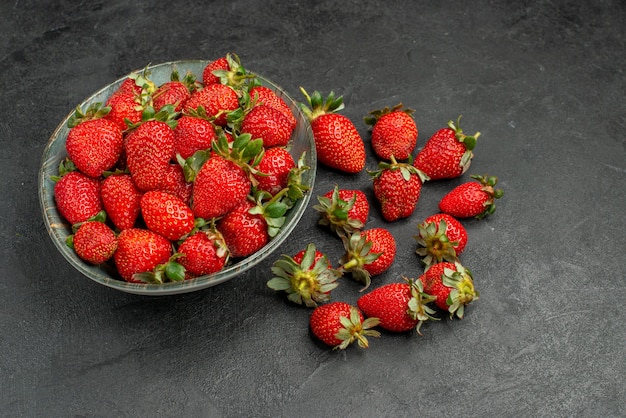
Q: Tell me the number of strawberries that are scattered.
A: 12